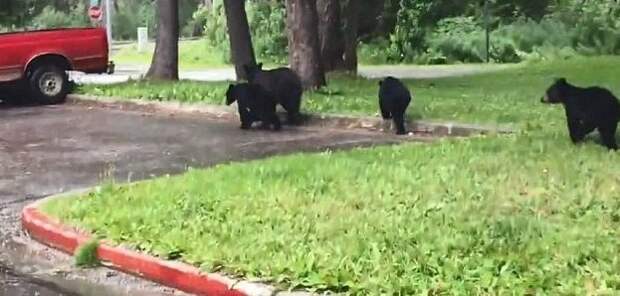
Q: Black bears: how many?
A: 4